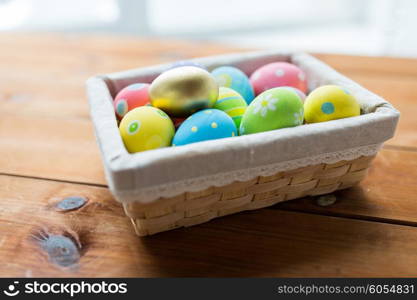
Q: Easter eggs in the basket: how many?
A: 11